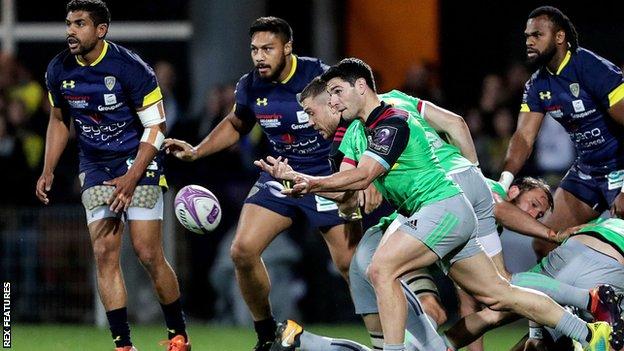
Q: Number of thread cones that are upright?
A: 0